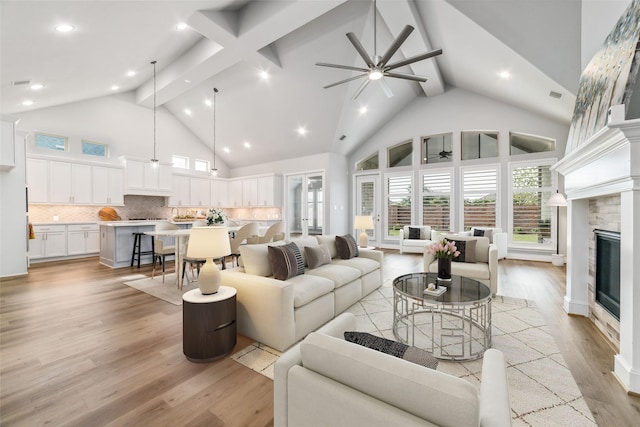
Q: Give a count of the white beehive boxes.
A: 0